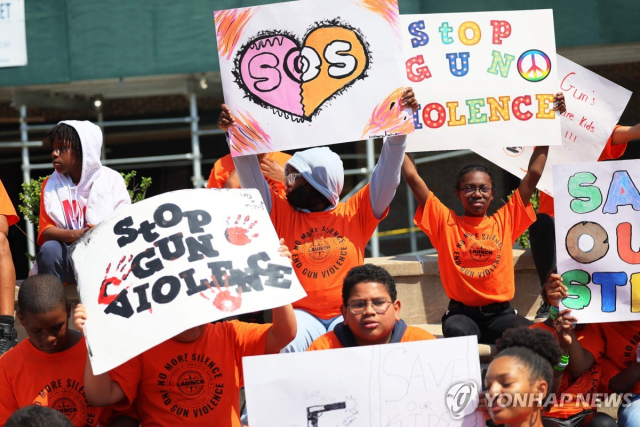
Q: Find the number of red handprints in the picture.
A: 3